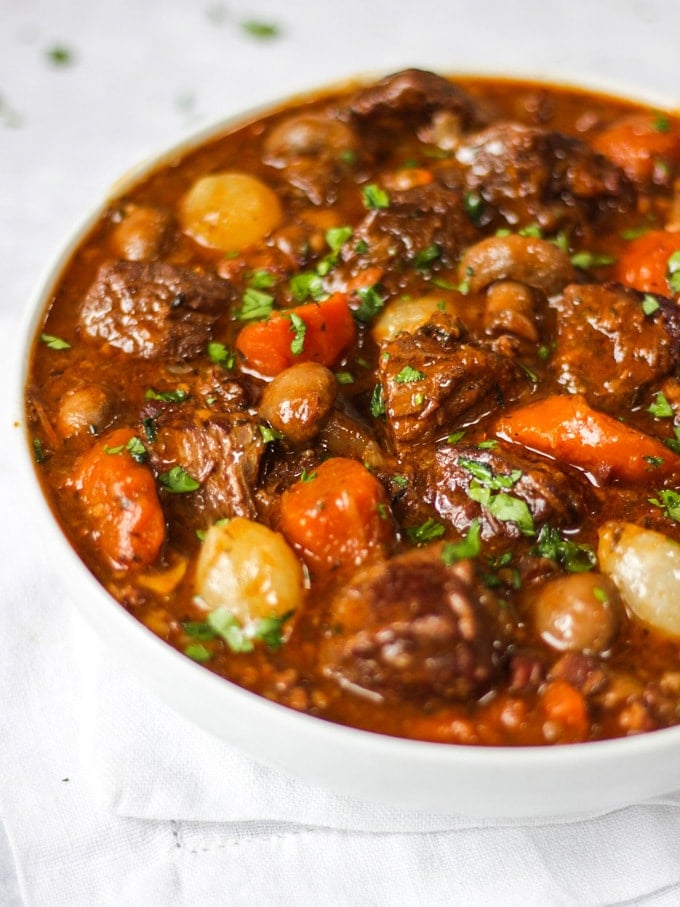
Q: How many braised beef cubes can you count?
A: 9